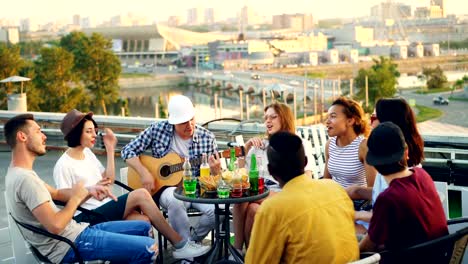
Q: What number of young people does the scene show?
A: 8